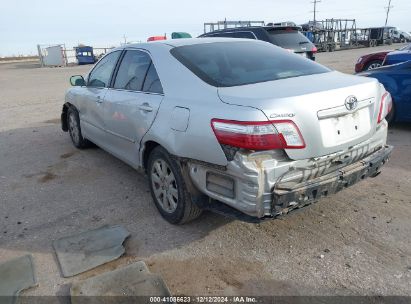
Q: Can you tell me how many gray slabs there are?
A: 3